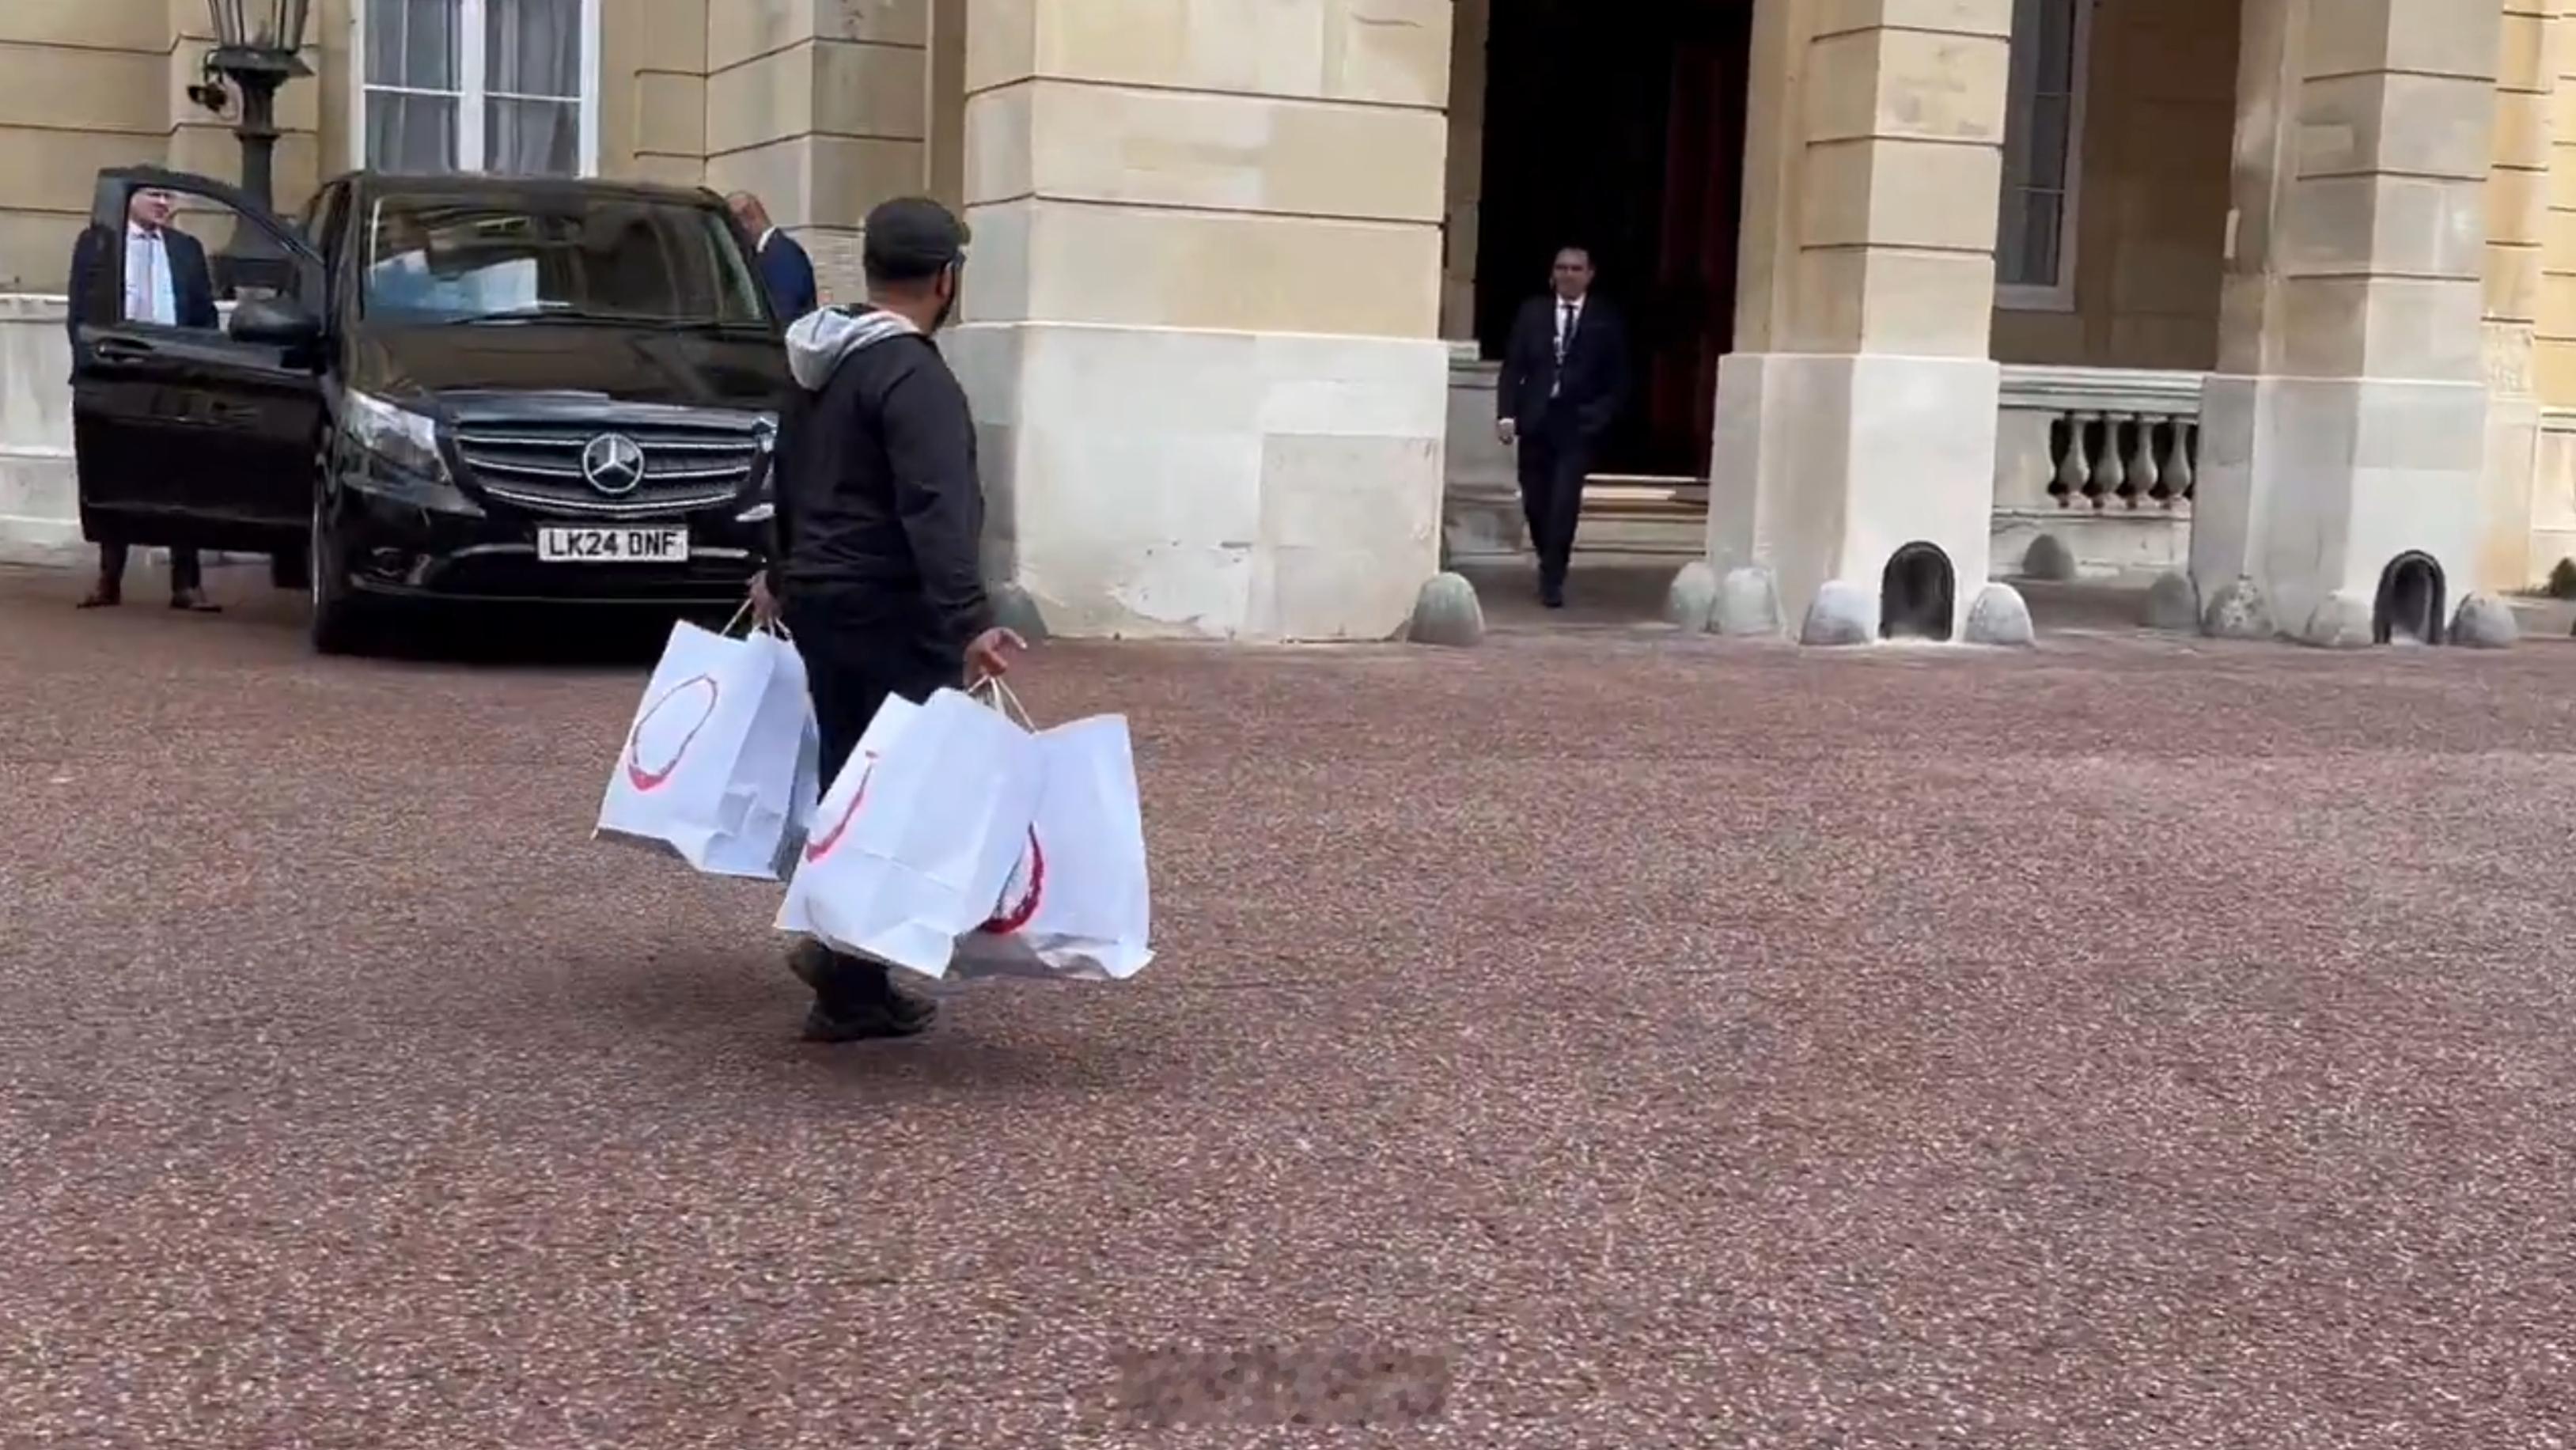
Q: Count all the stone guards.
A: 11